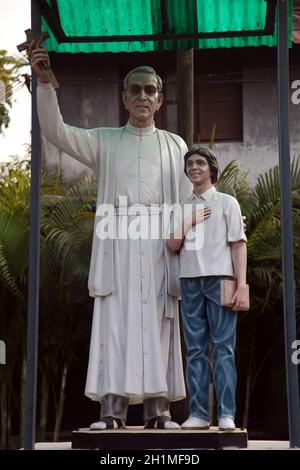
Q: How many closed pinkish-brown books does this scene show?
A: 1